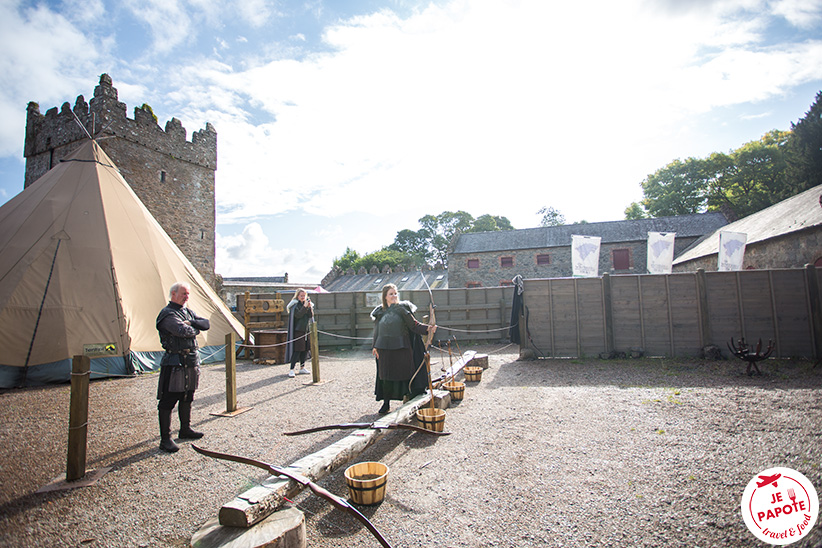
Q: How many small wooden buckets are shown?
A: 4